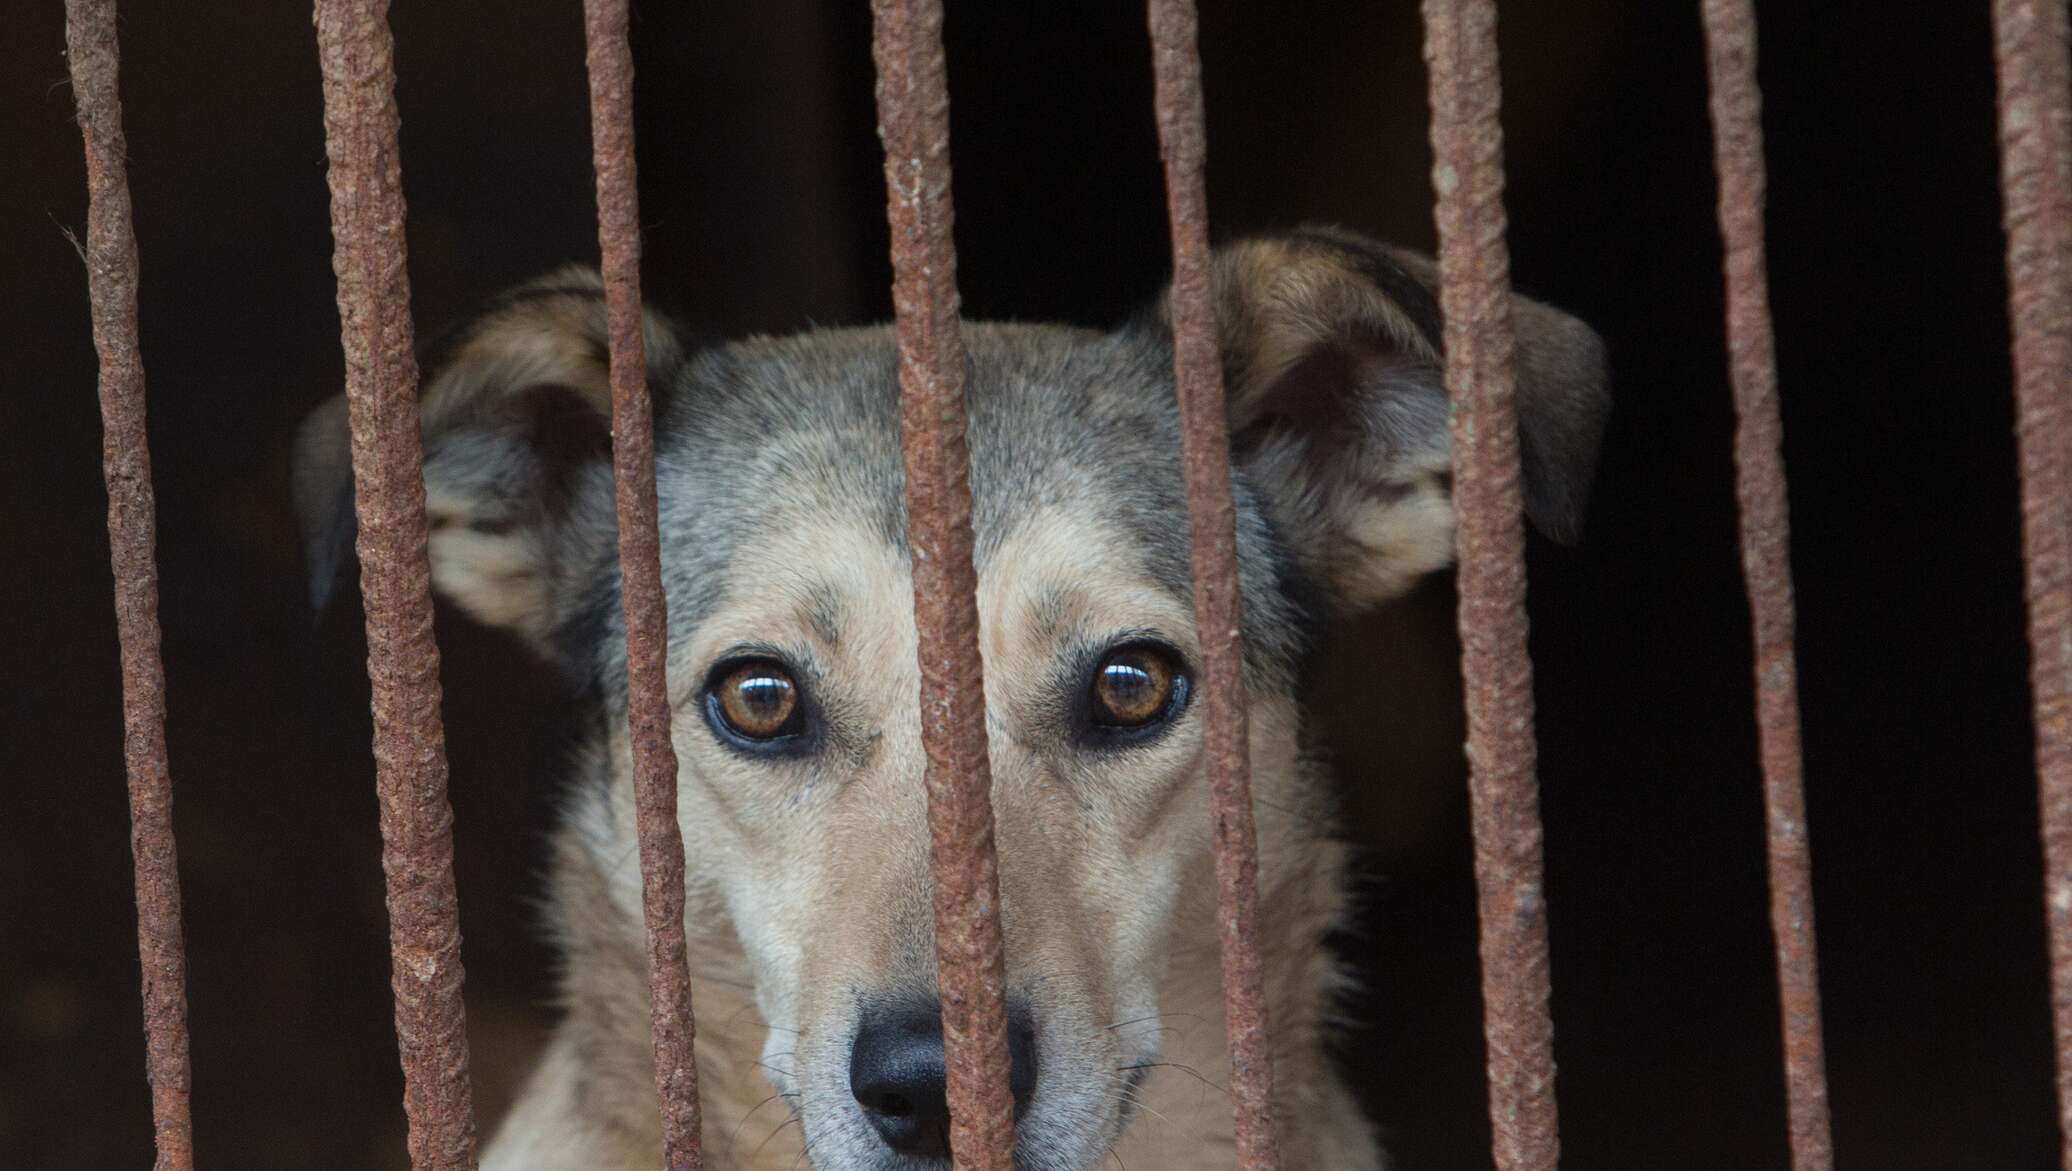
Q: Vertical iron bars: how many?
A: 8